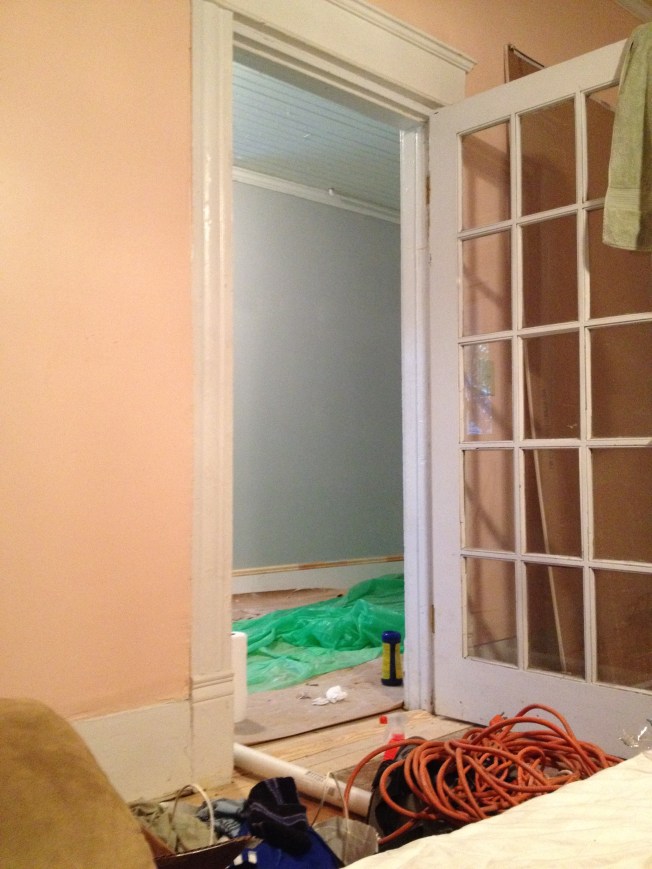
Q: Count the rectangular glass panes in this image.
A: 15